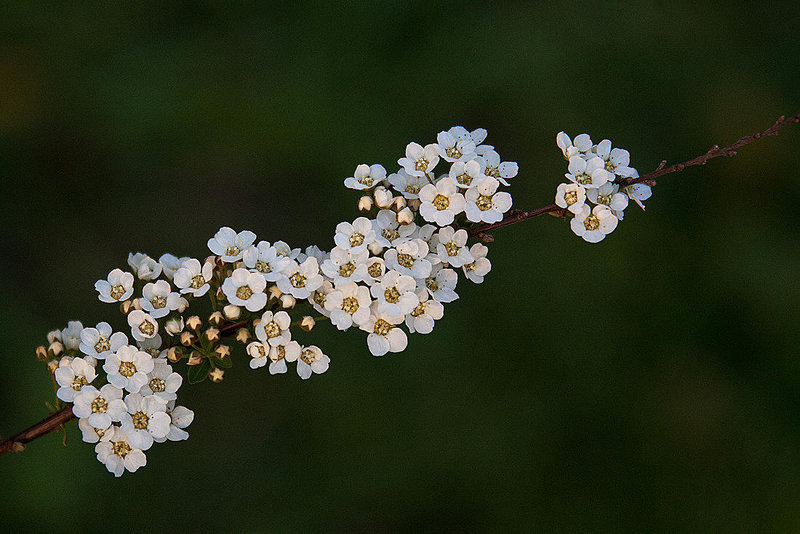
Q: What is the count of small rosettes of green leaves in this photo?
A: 1